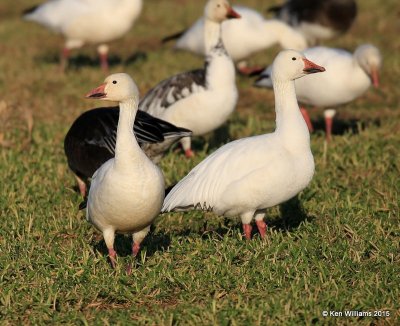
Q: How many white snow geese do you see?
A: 5